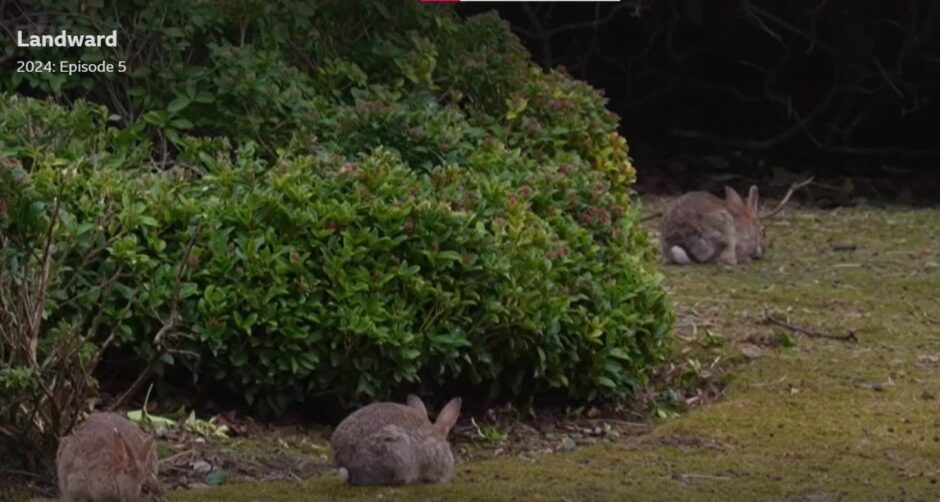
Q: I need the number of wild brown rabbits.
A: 3